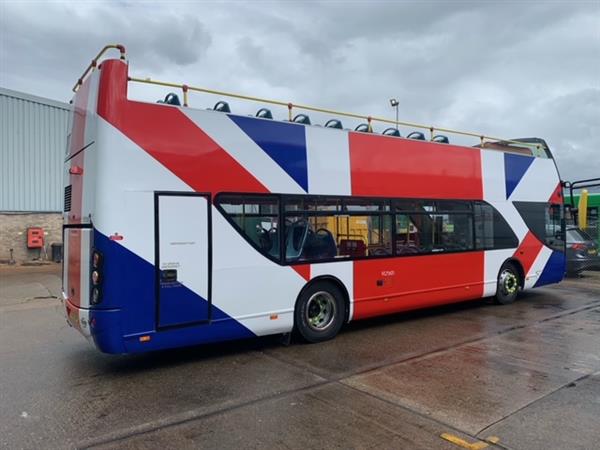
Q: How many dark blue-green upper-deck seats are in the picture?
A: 9